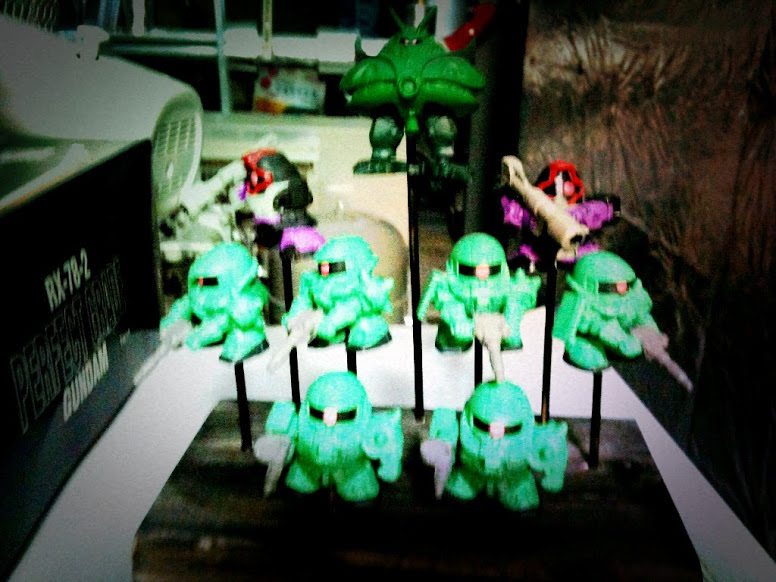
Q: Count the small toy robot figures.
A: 9